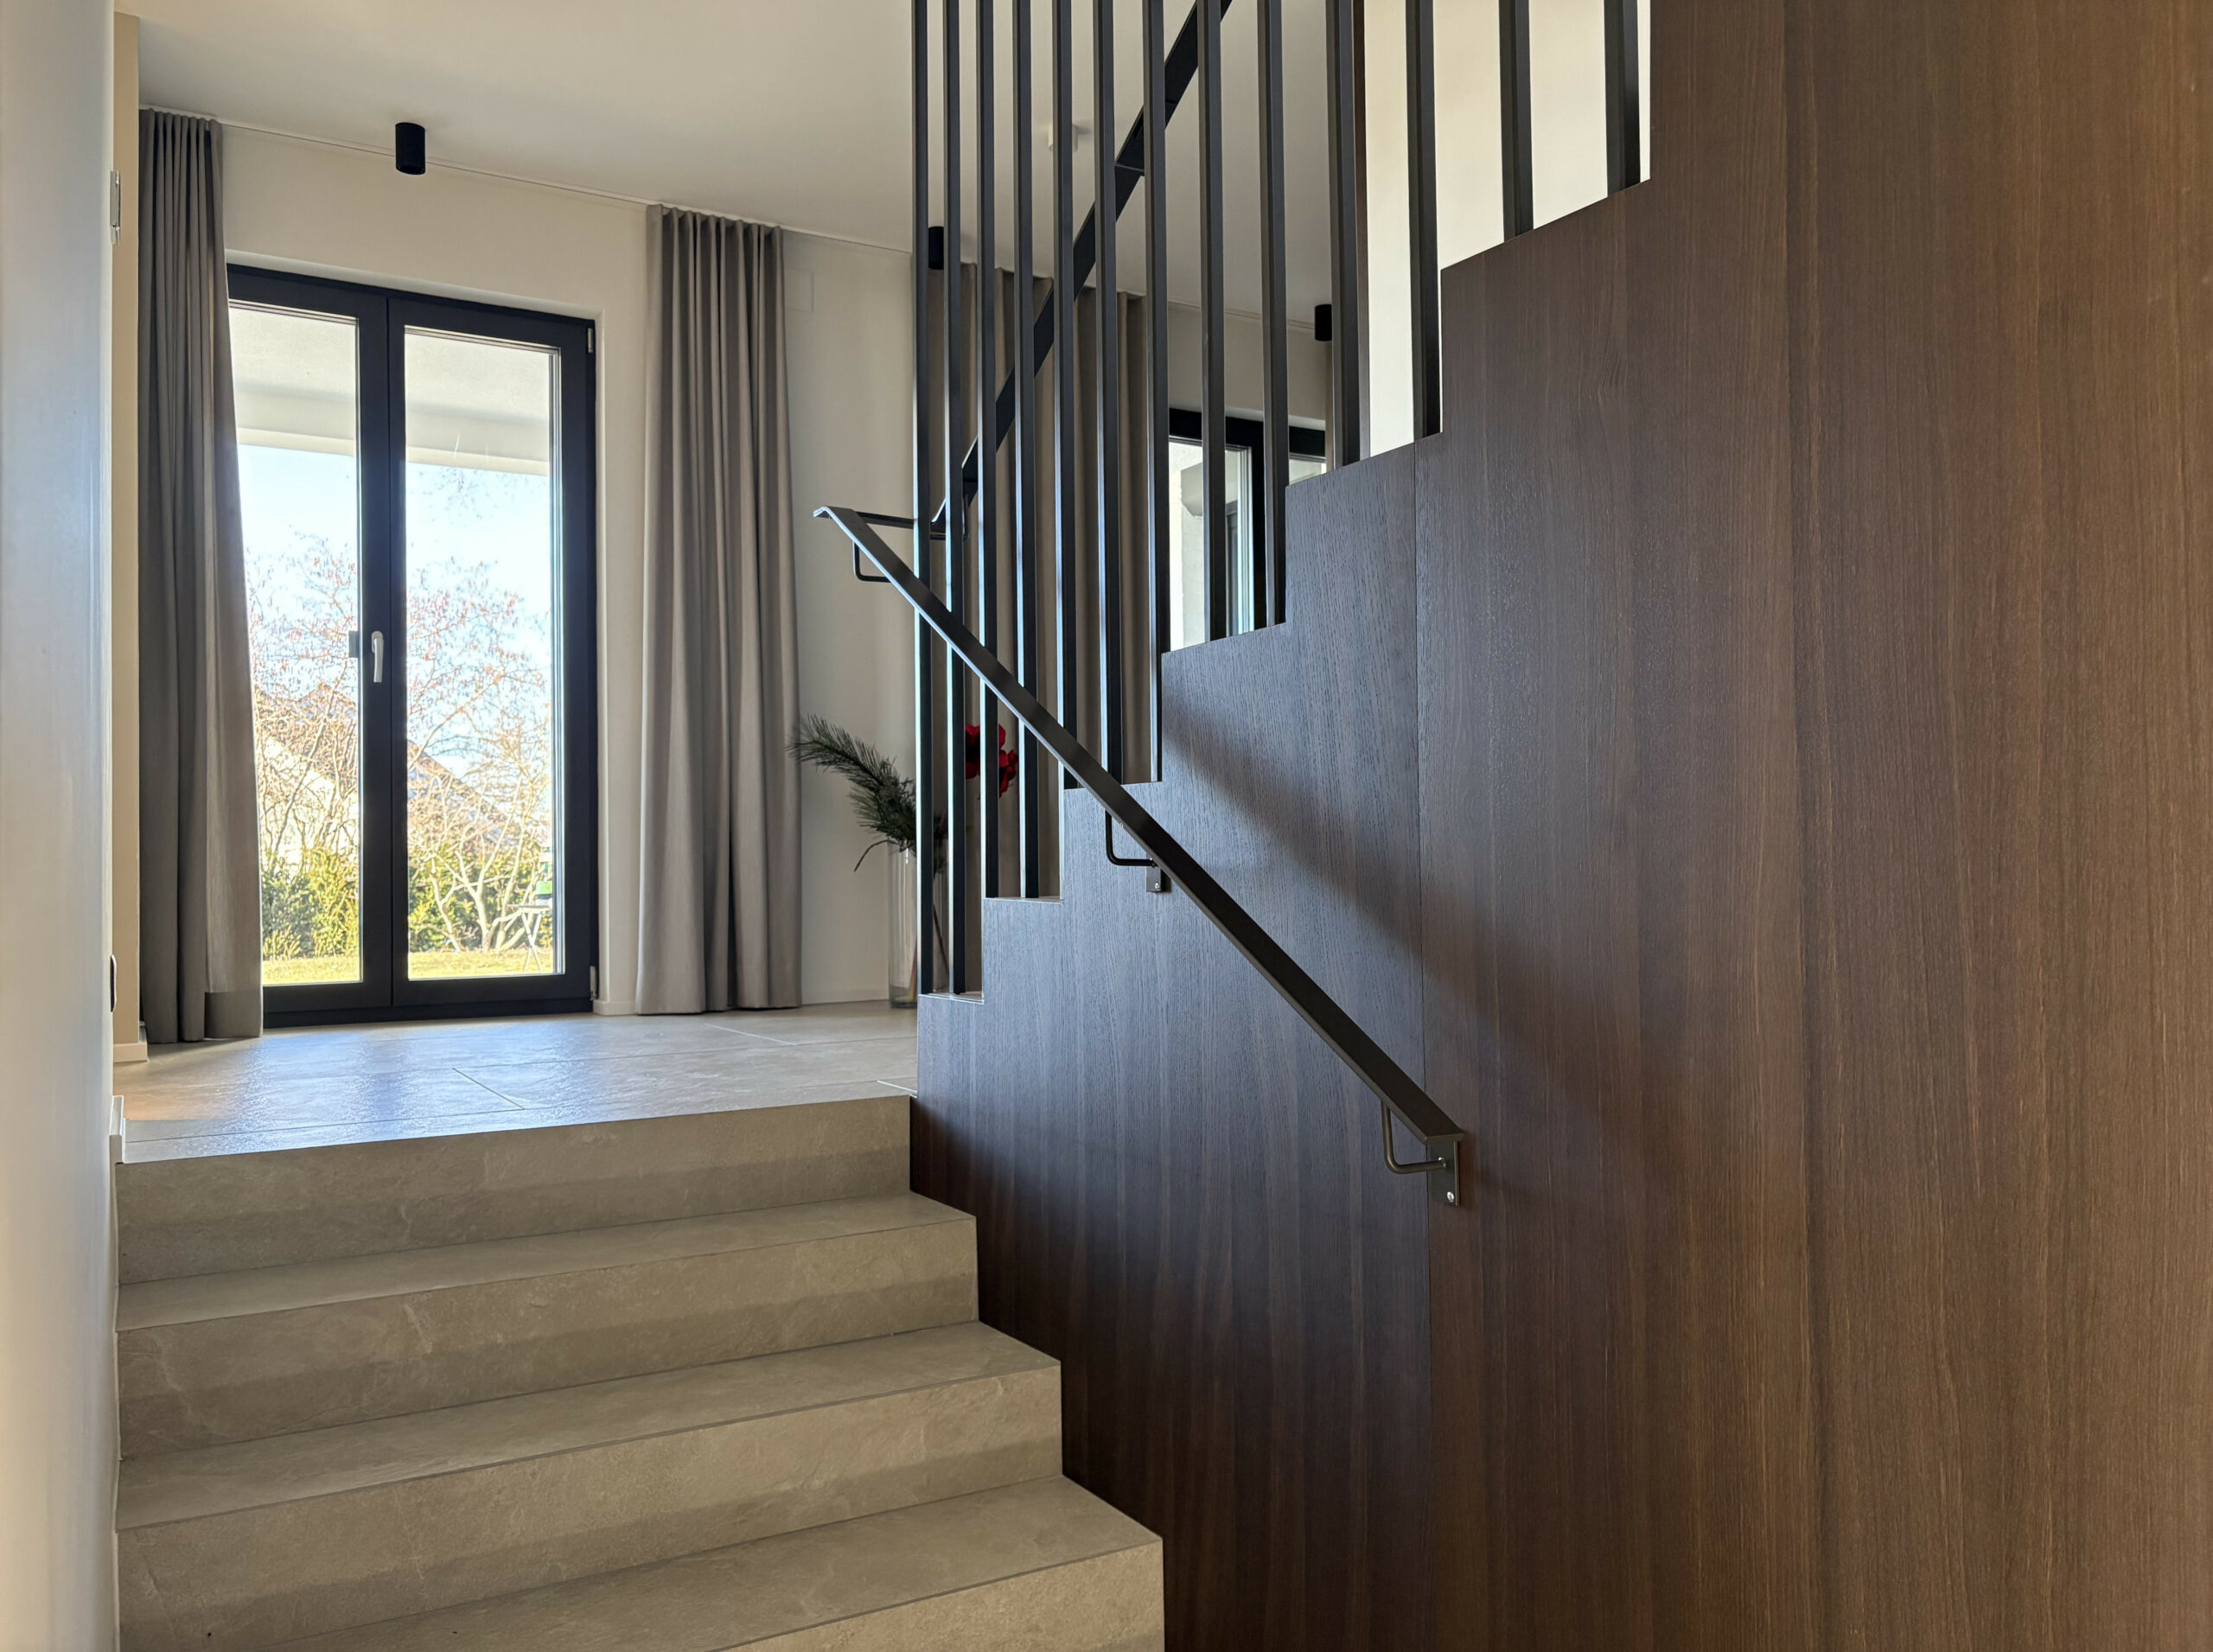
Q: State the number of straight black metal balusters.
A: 13